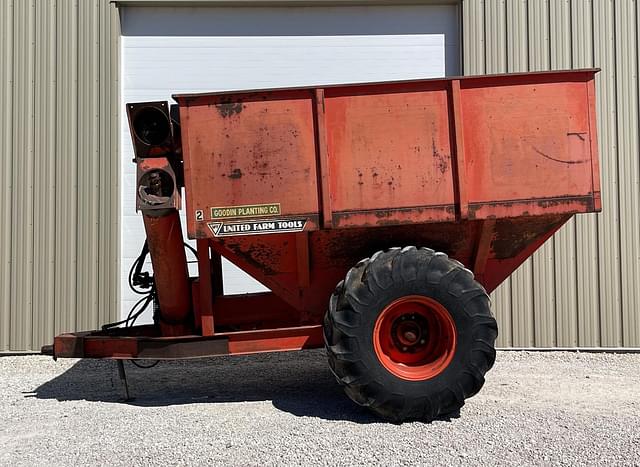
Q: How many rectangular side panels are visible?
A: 3